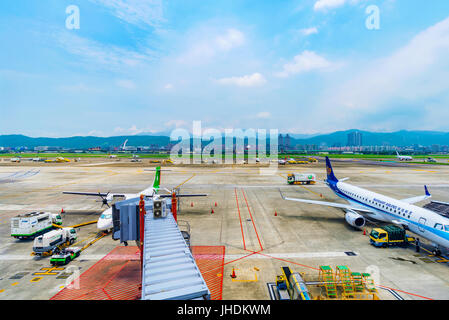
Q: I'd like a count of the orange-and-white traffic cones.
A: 8